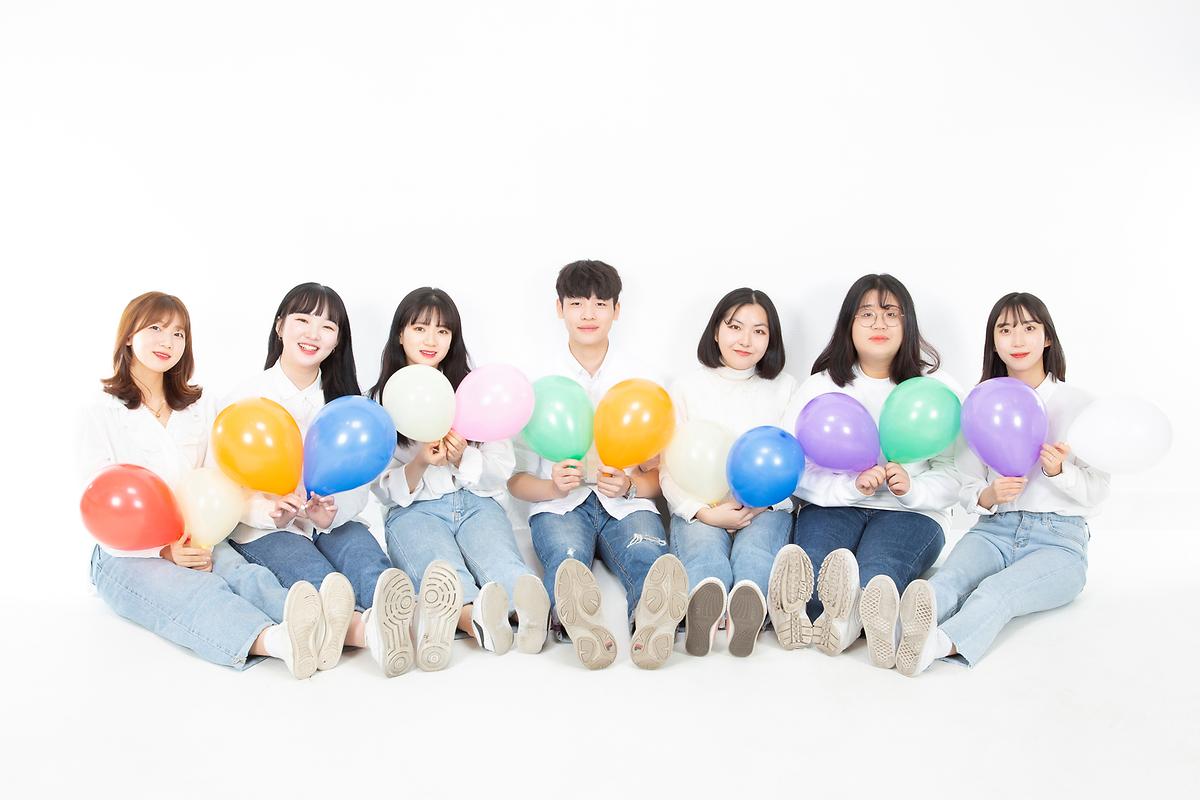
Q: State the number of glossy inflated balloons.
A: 14